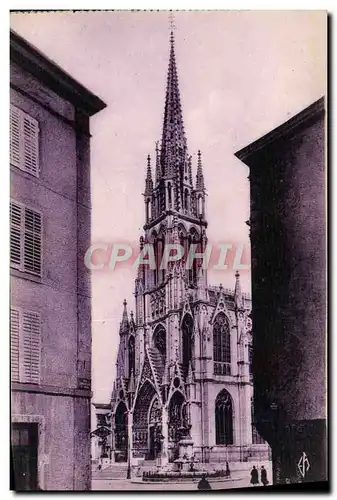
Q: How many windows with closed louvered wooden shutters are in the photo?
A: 3